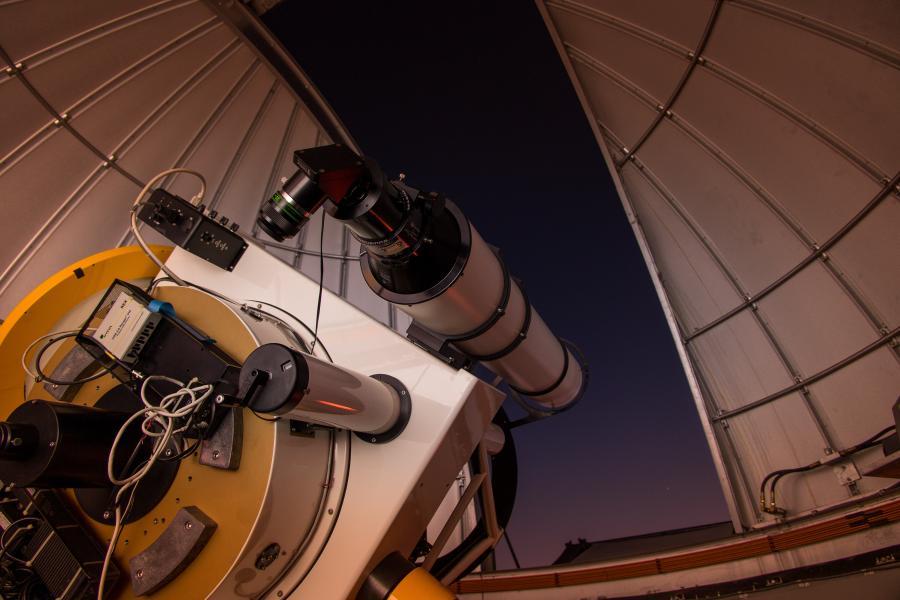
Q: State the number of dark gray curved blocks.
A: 3